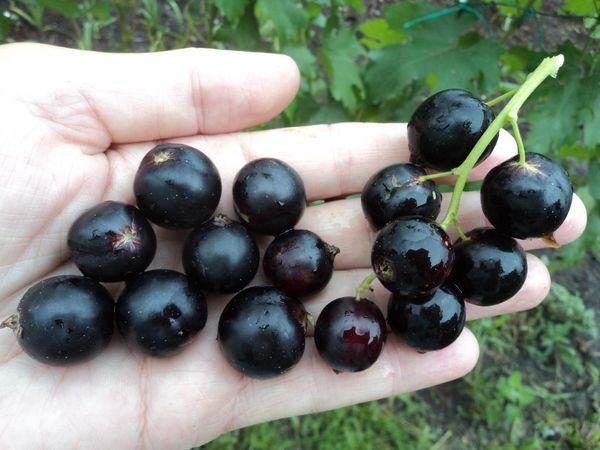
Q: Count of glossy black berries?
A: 15